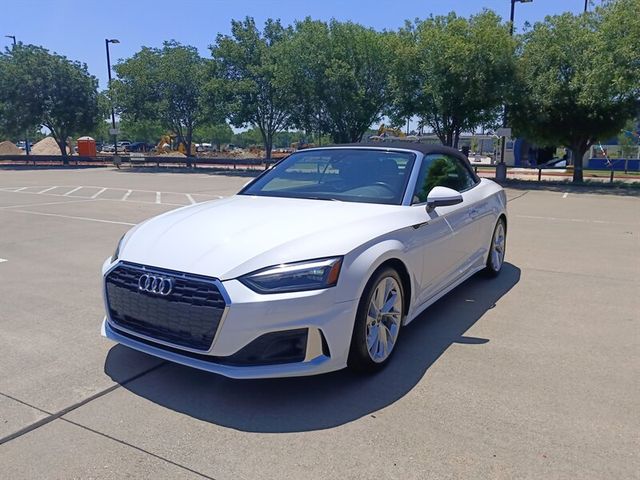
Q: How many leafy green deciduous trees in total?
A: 6